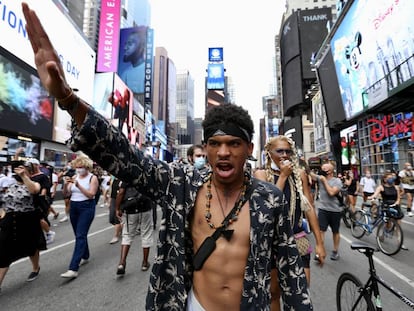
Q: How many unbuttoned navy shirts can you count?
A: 1